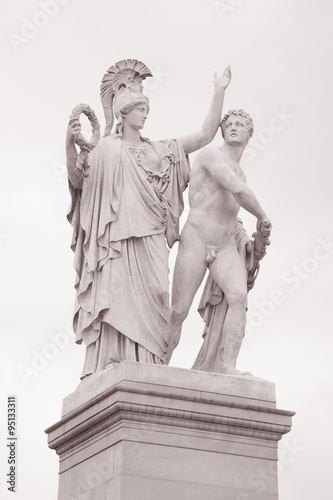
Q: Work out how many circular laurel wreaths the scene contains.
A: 1